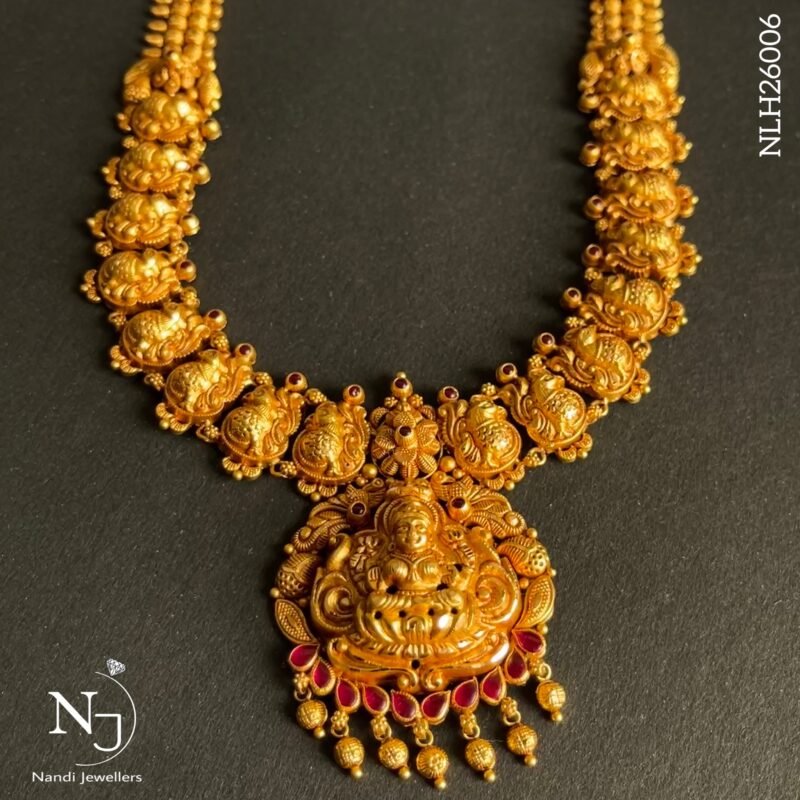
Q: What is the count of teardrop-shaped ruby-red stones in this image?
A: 10